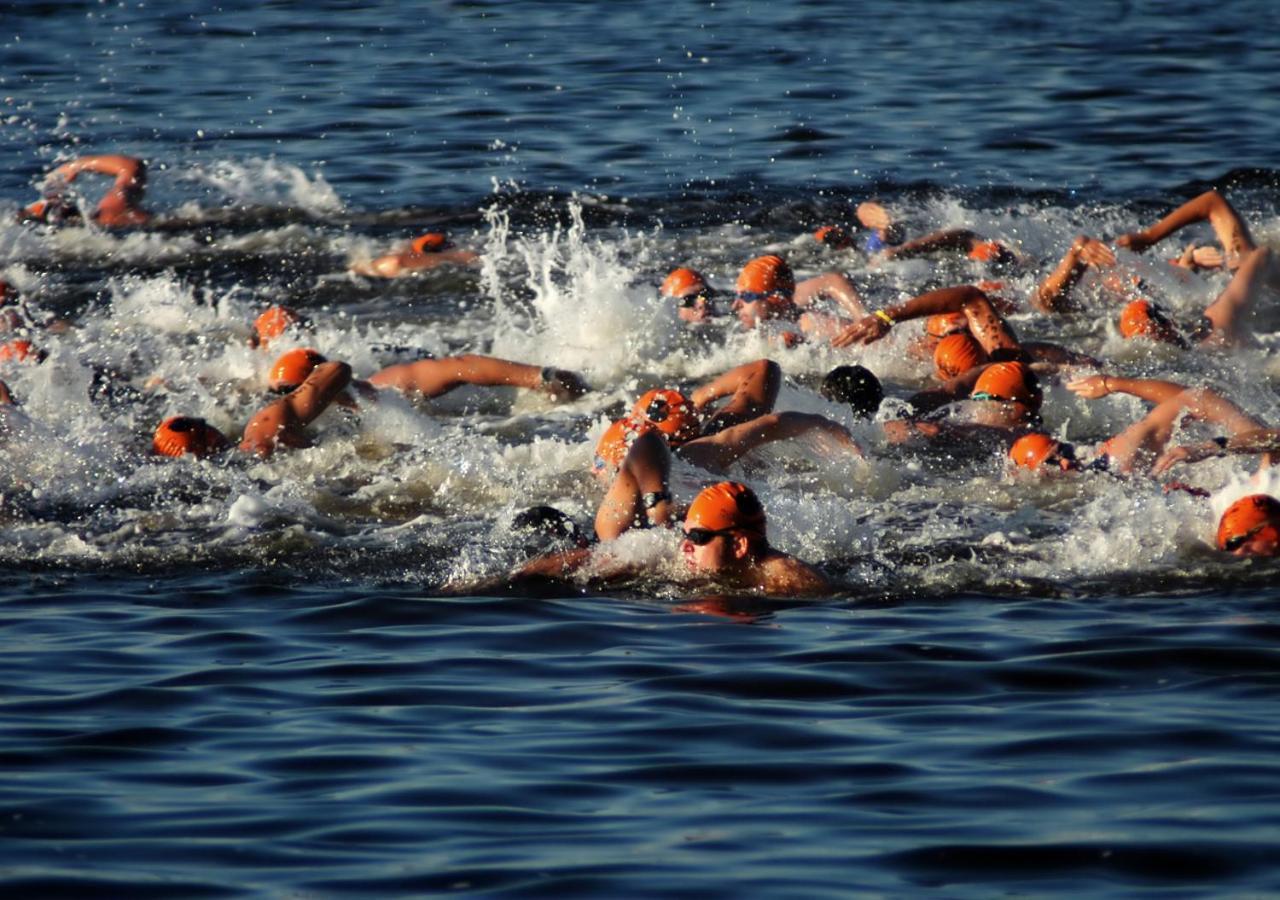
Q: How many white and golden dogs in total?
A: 0